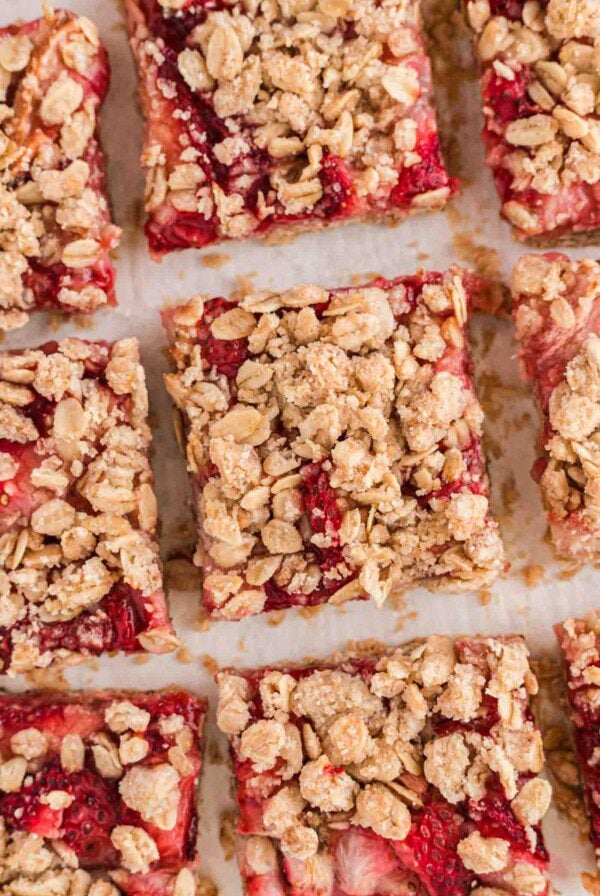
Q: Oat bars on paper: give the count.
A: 9